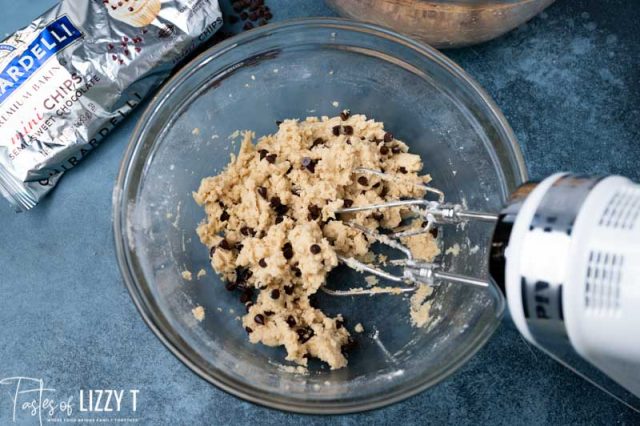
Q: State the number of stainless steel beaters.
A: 2